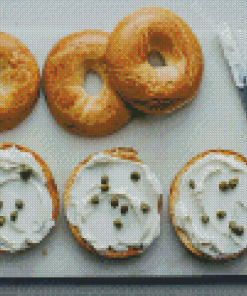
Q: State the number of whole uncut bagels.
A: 3